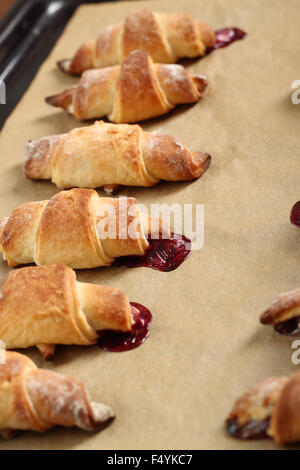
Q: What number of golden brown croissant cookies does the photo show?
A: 8